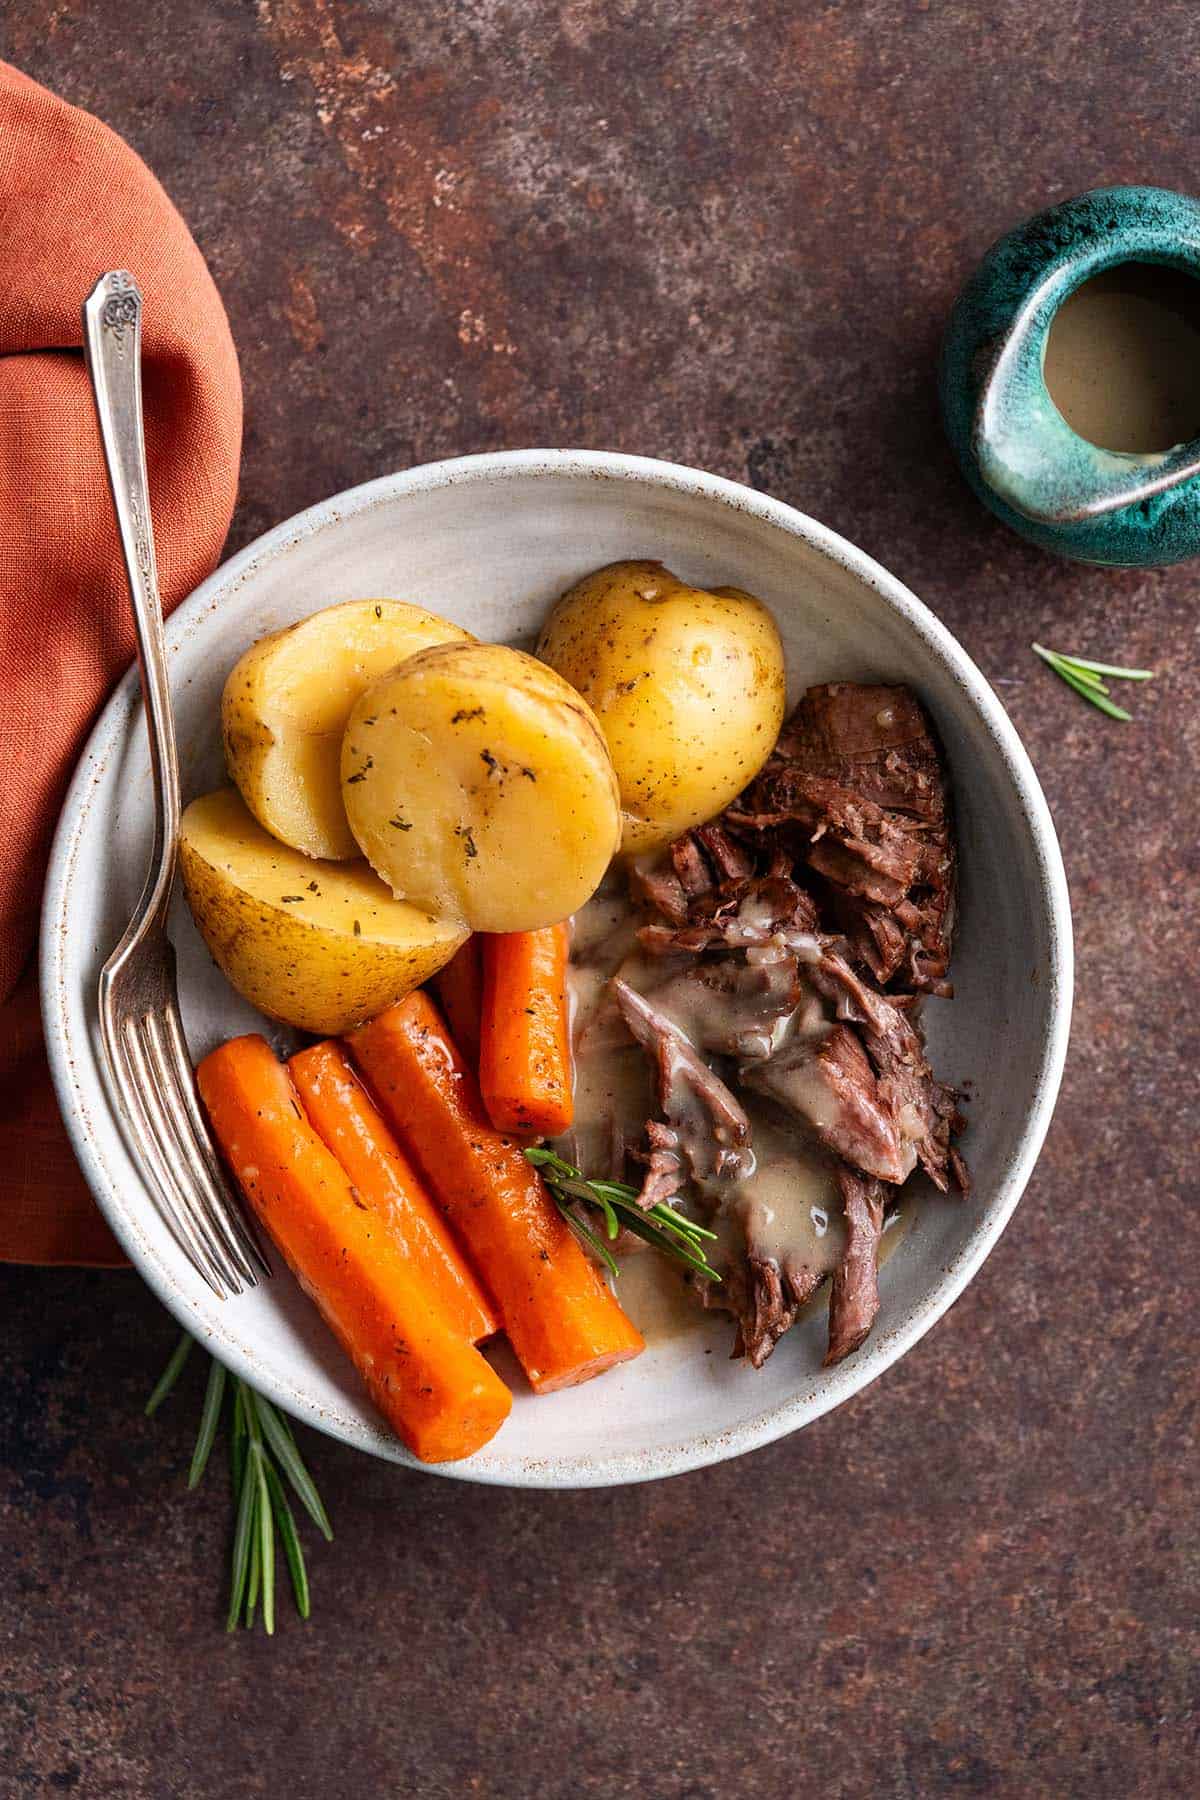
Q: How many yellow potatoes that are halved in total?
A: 3